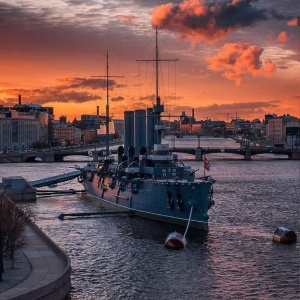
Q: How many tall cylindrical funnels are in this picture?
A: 3